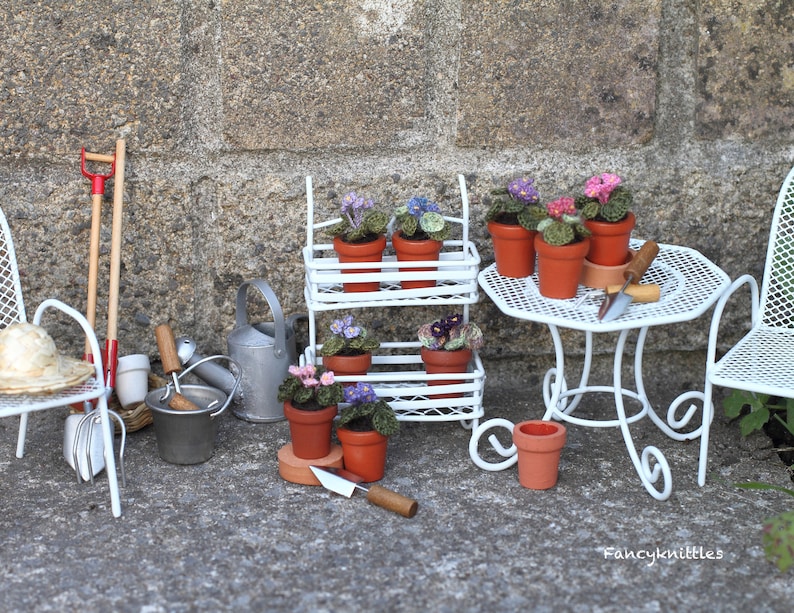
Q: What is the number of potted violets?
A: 9